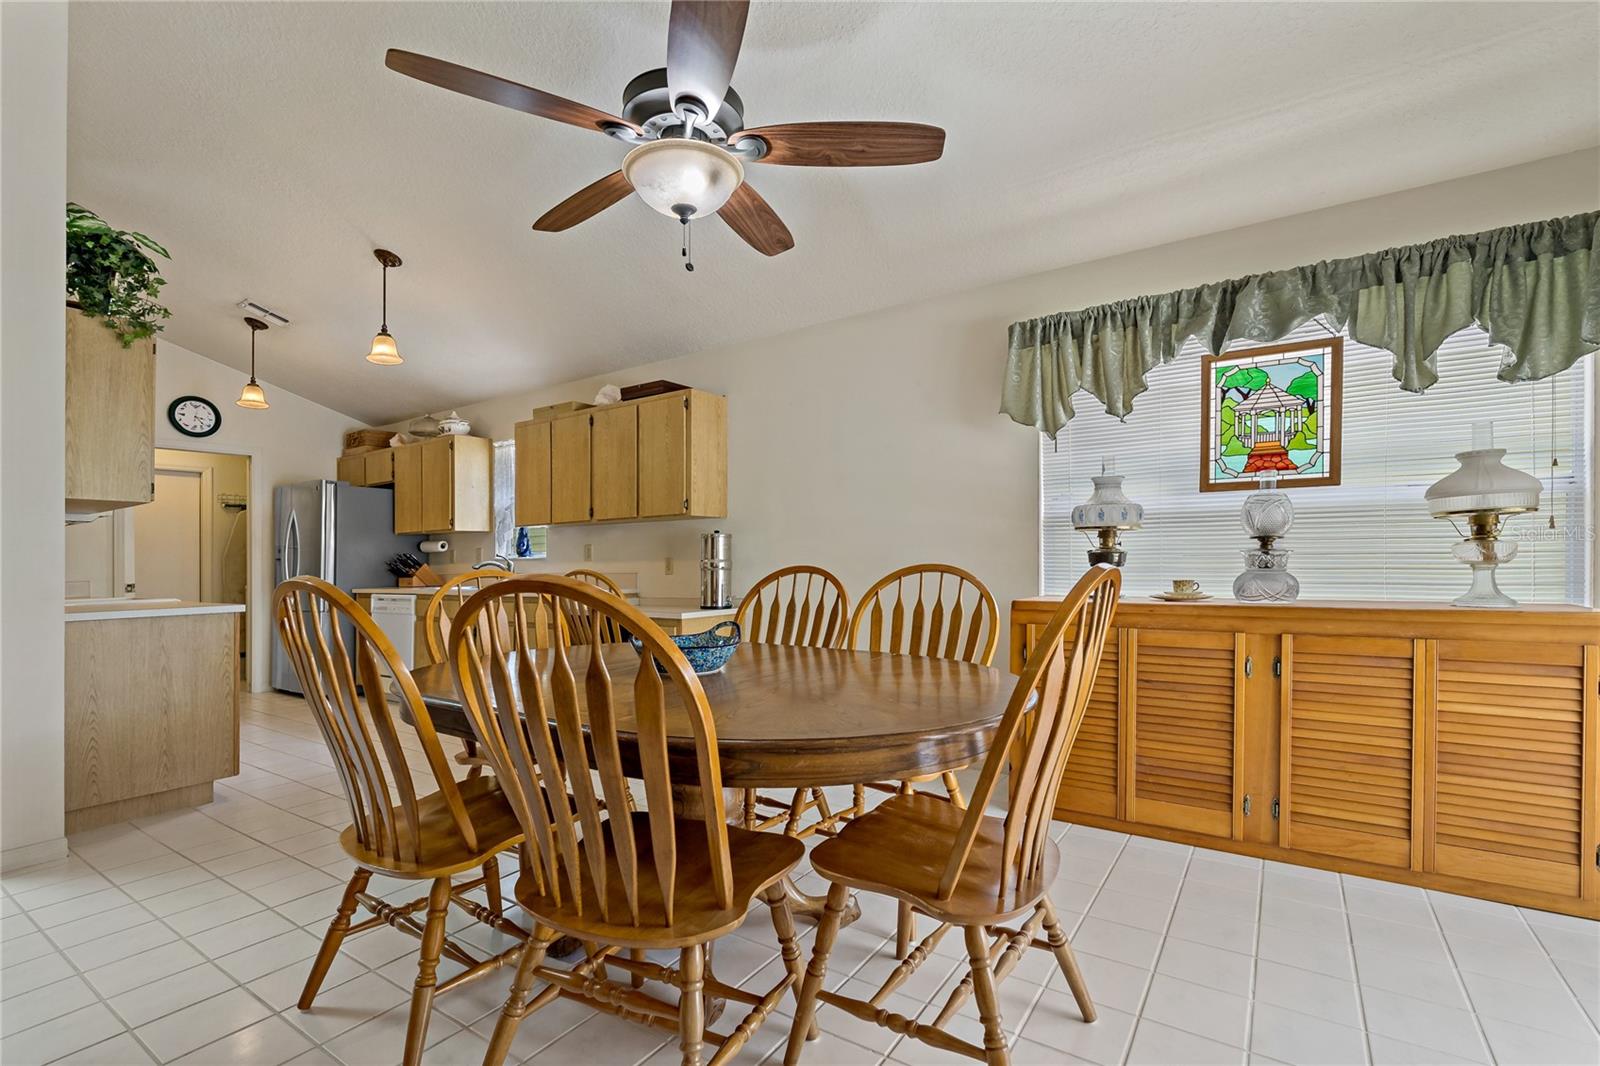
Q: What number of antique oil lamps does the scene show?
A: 3